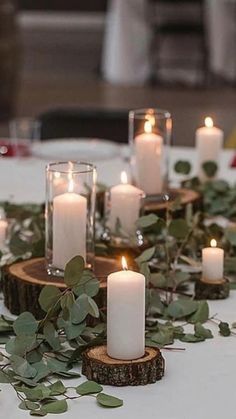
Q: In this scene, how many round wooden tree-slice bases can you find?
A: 4